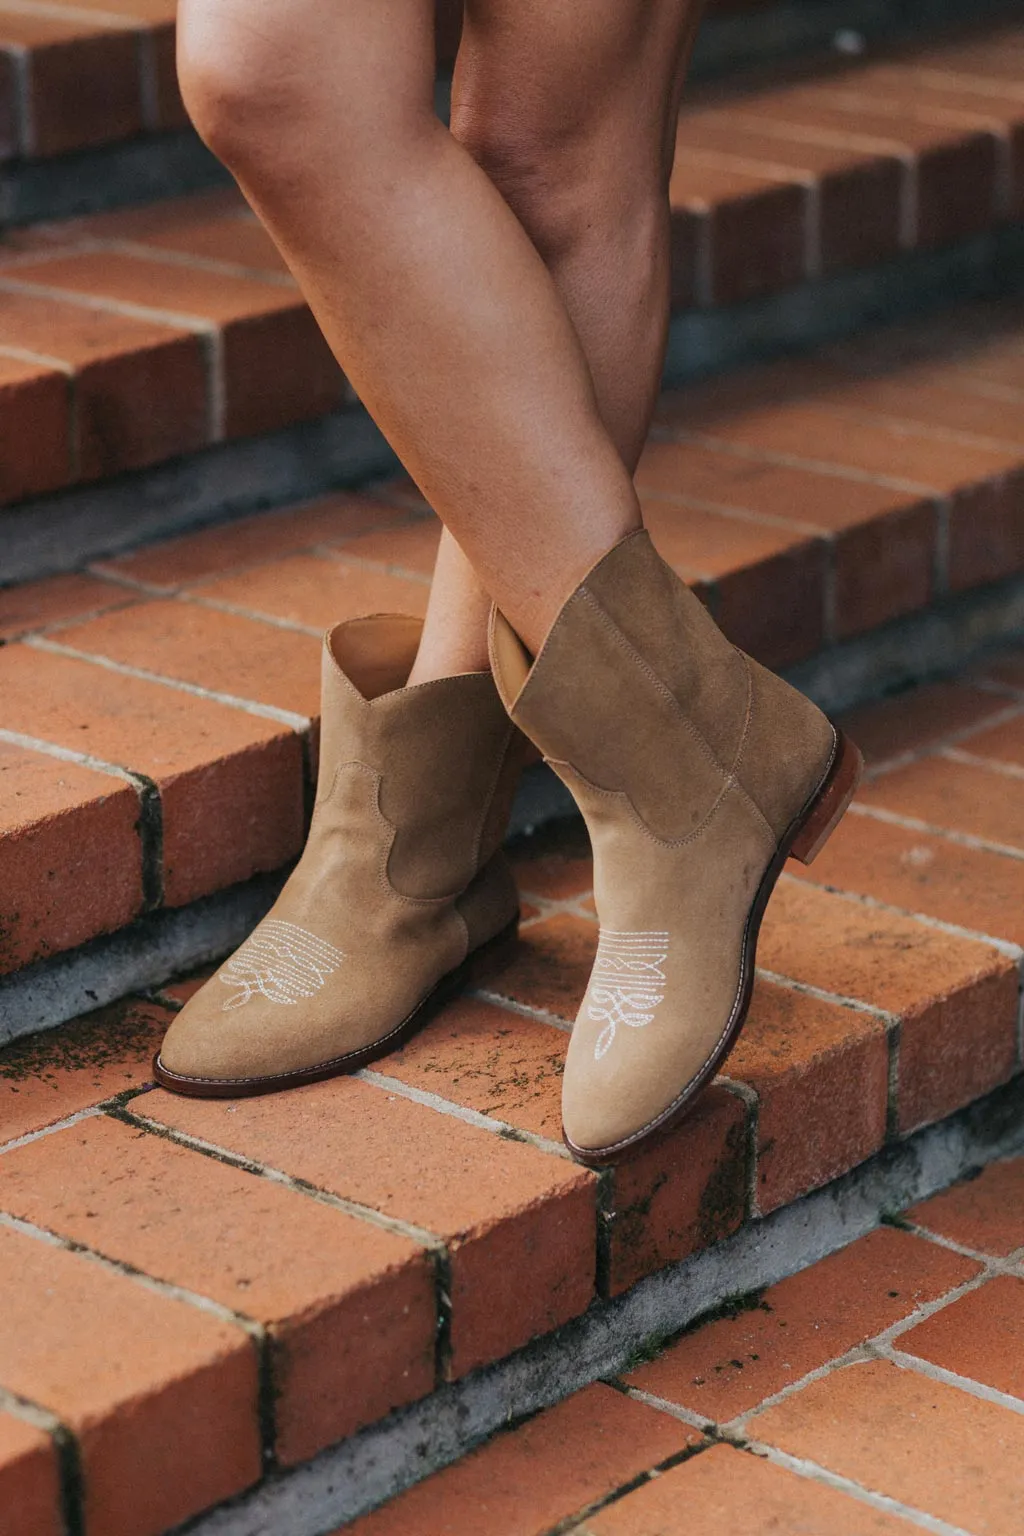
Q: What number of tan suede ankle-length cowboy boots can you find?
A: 2